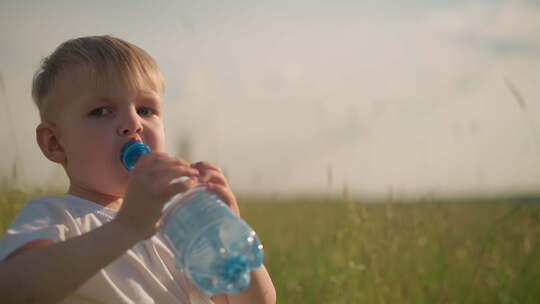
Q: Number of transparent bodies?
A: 1